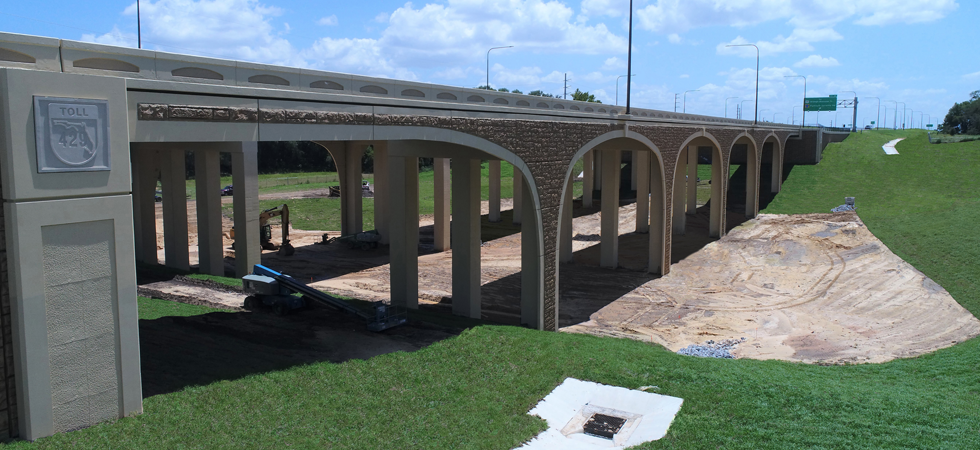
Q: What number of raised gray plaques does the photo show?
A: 1